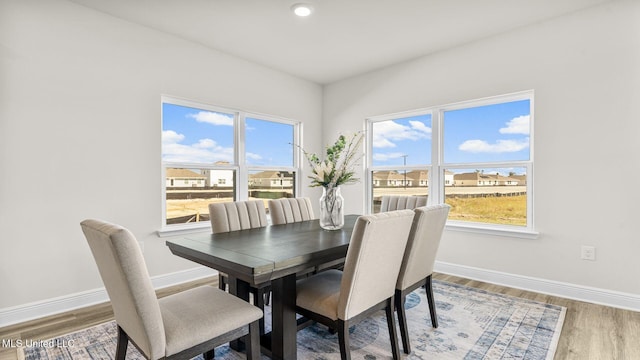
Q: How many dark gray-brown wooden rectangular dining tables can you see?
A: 1